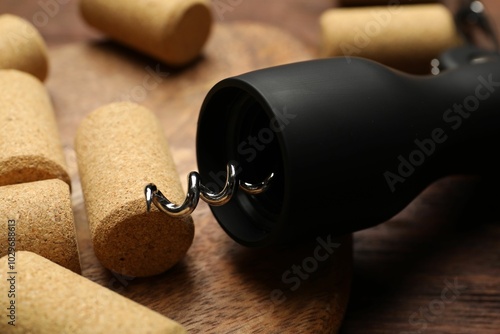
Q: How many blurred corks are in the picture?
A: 3